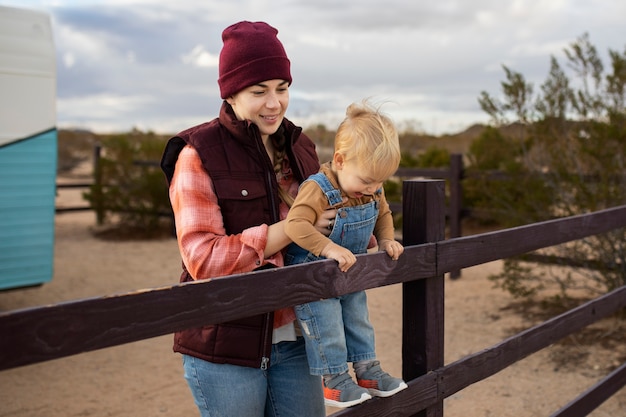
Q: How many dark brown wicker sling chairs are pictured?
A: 0